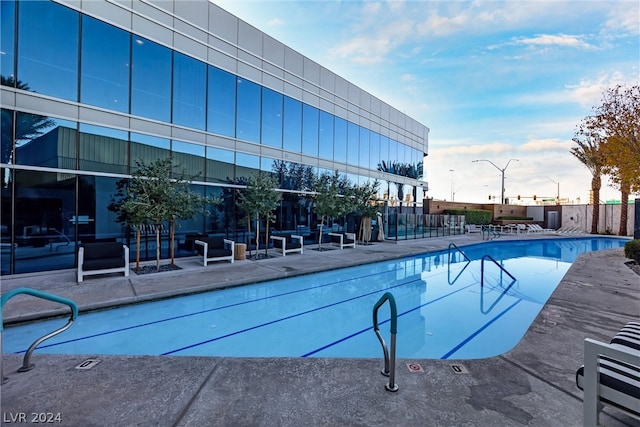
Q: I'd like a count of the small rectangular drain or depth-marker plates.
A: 3